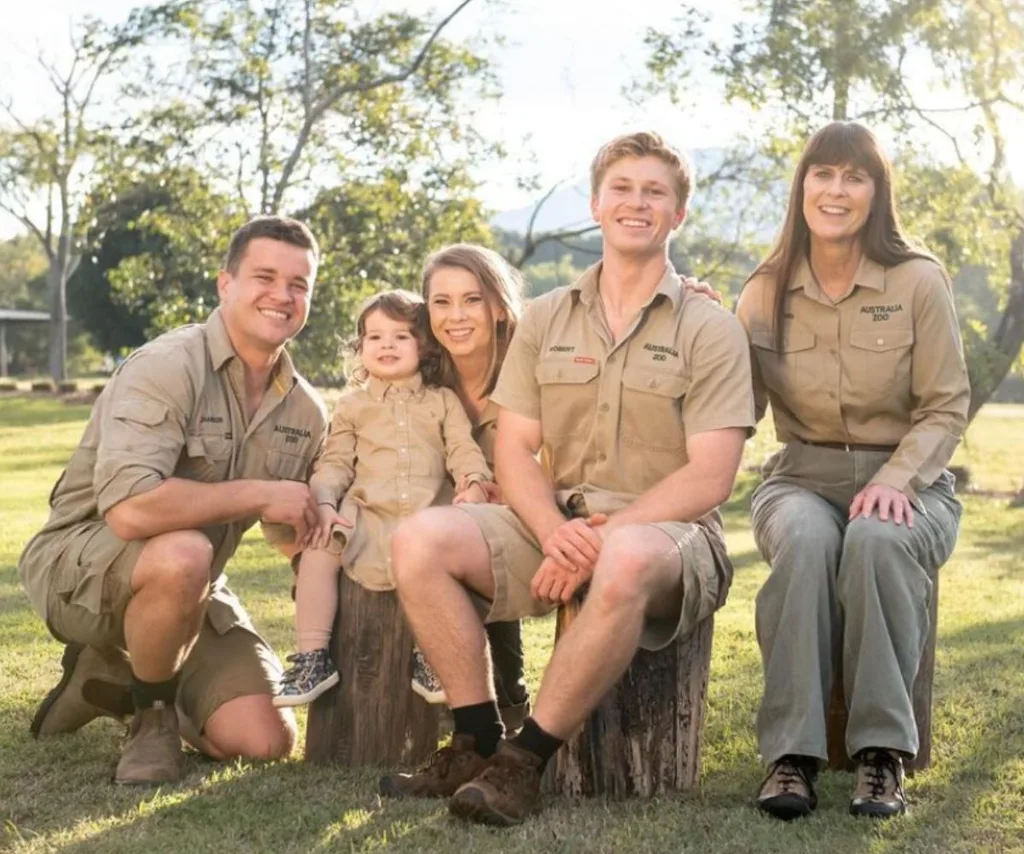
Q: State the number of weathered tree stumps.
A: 3